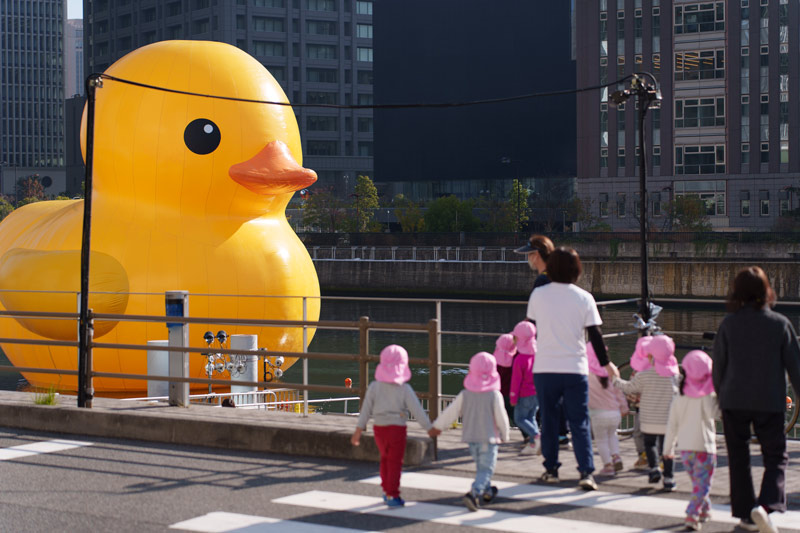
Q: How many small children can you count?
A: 8